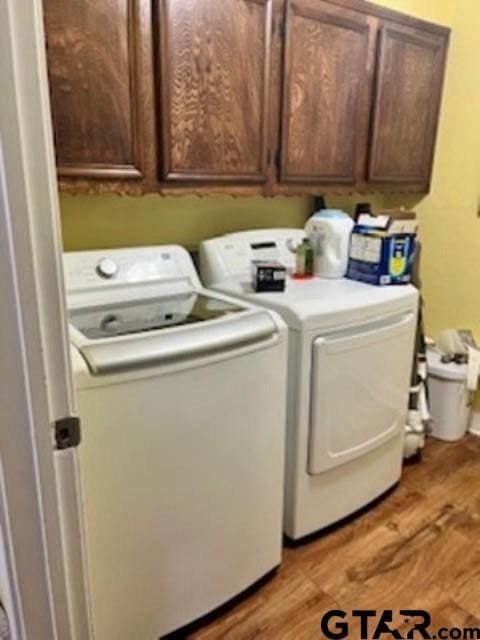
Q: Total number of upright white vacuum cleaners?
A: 1